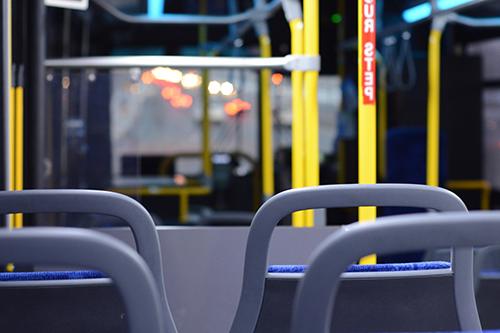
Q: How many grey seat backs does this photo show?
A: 4